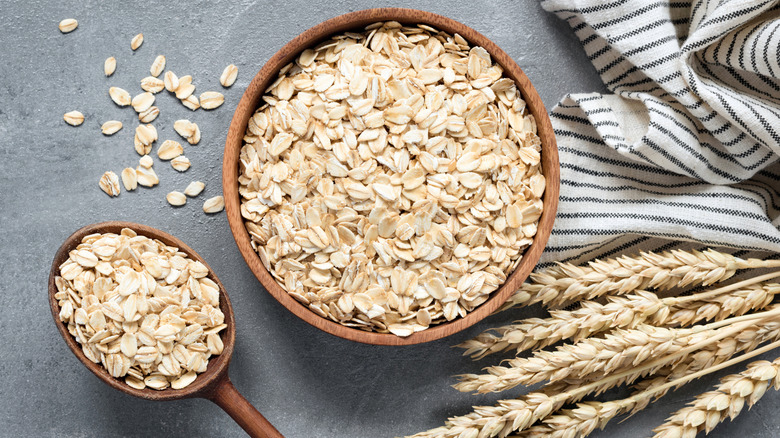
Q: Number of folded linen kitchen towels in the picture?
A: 1